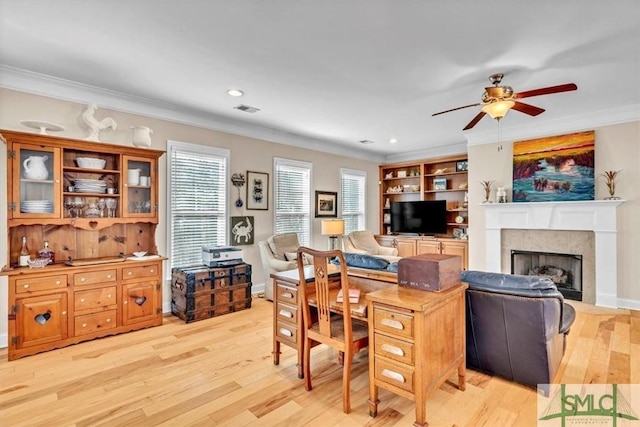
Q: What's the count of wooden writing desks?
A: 1